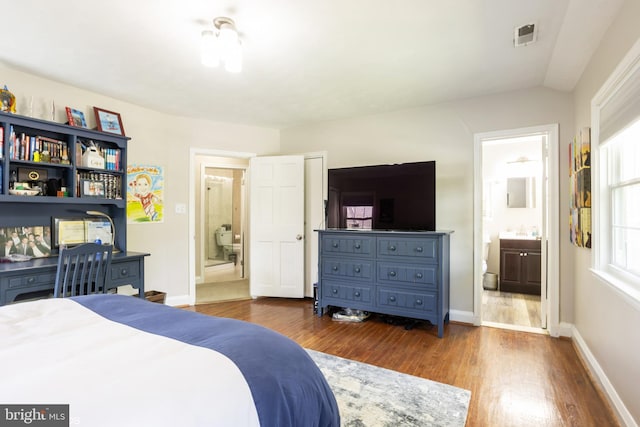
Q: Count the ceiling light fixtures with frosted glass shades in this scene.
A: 1